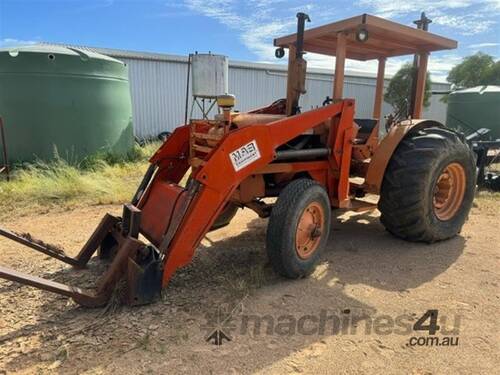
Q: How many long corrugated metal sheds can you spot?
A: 1